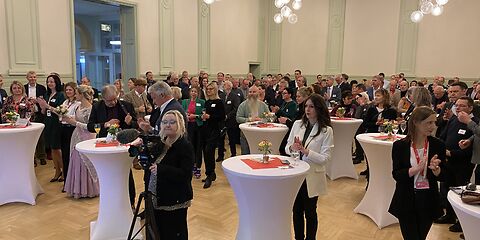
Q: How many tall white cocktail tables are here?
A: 7